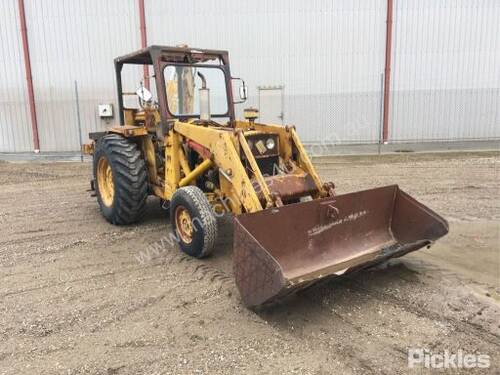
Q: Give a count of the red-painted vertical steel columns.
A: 3